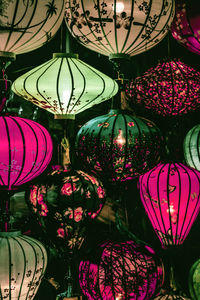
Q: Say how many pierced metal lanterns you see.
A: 0